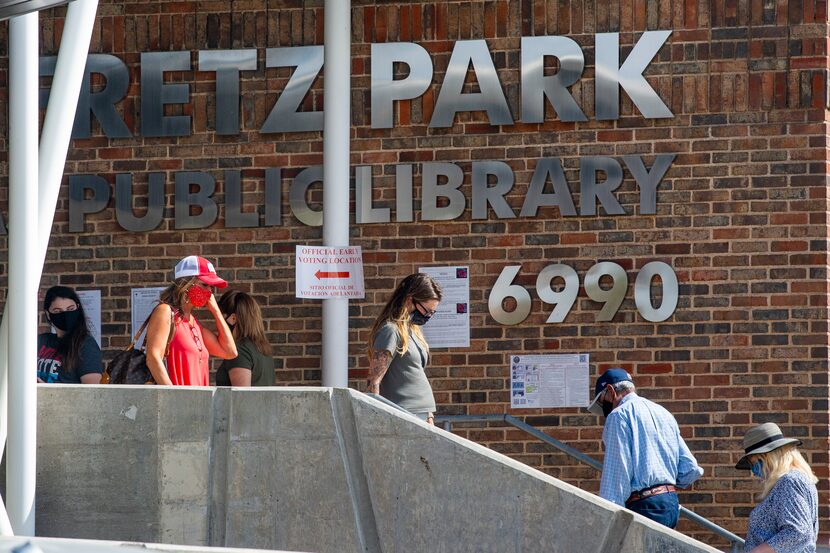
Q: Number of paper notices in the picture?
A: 5